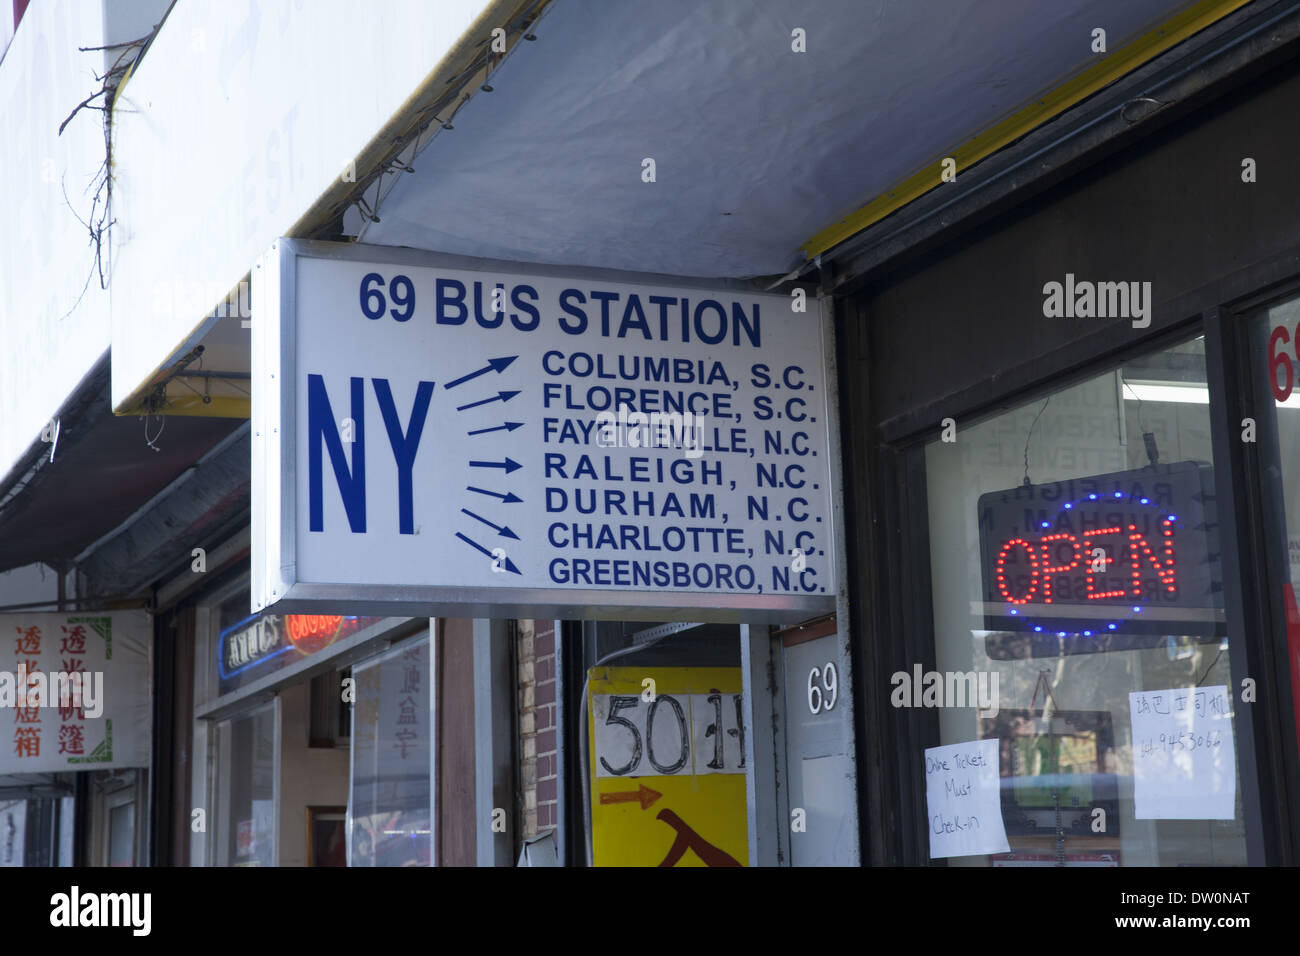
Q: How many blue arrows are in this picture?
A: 7